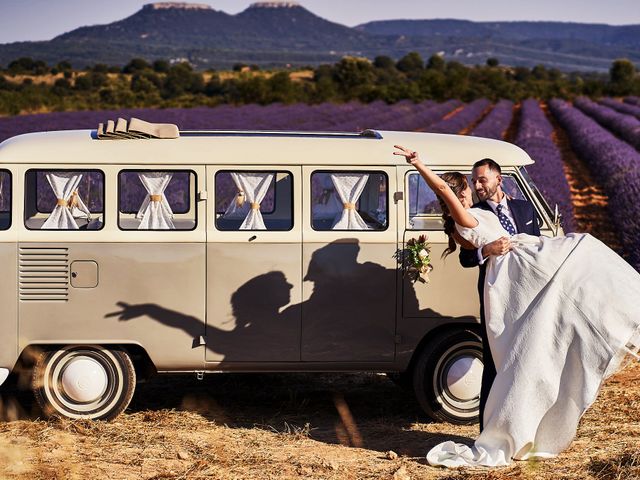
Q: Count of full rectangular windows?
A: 4